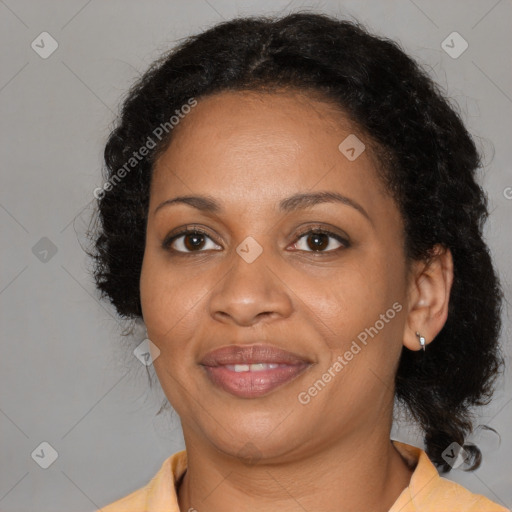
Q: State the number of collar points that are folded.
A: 2